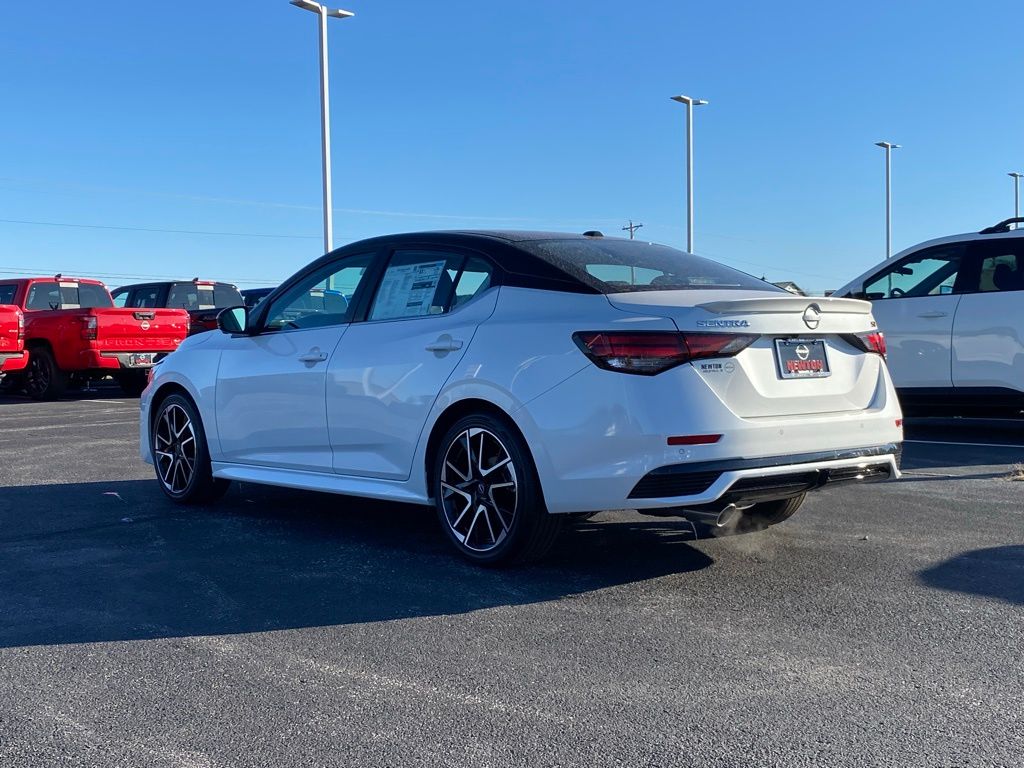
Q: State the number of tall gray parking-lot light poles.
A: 4